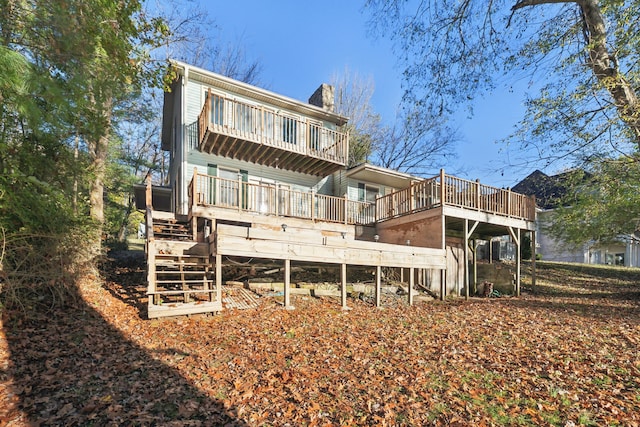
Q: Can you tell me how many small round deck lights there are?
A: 4